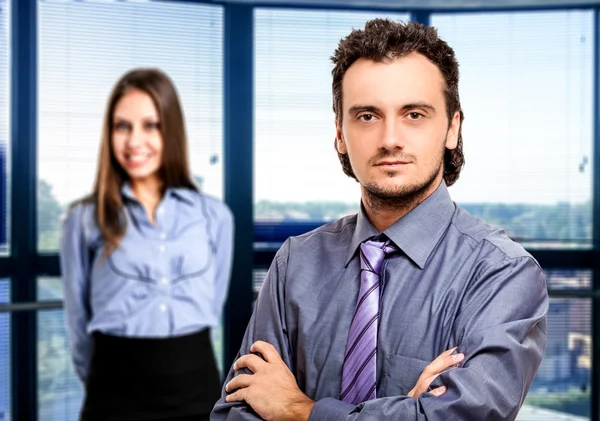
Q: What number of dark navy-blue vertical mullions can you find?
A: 4